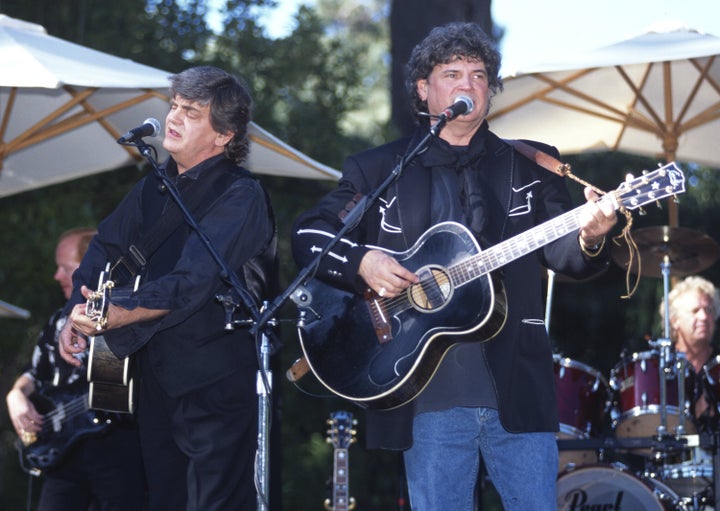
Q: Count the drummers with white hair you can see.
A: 1